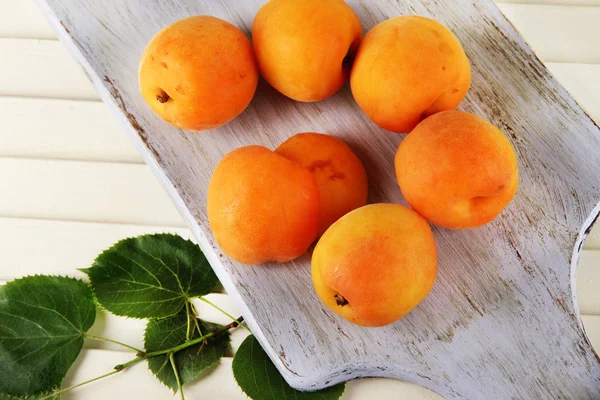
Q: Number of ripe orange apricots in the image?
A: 7